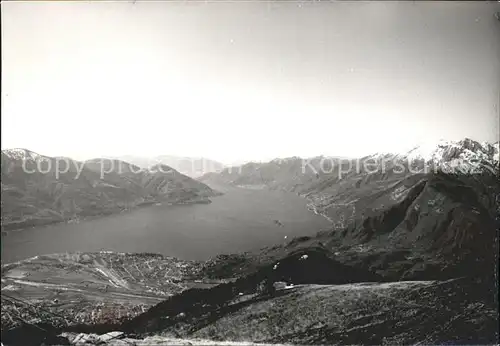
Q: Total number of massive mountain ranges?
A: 2